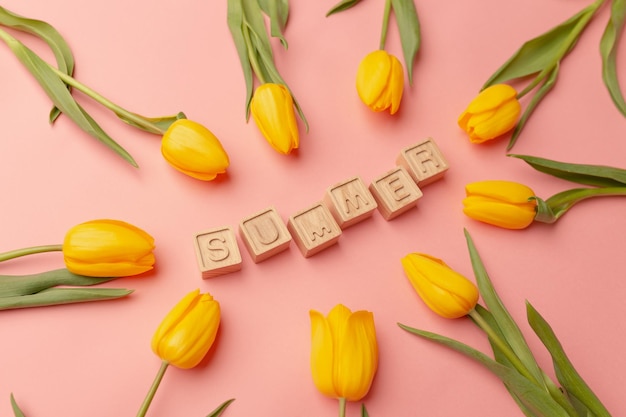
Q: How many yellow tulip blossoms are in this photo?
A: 9